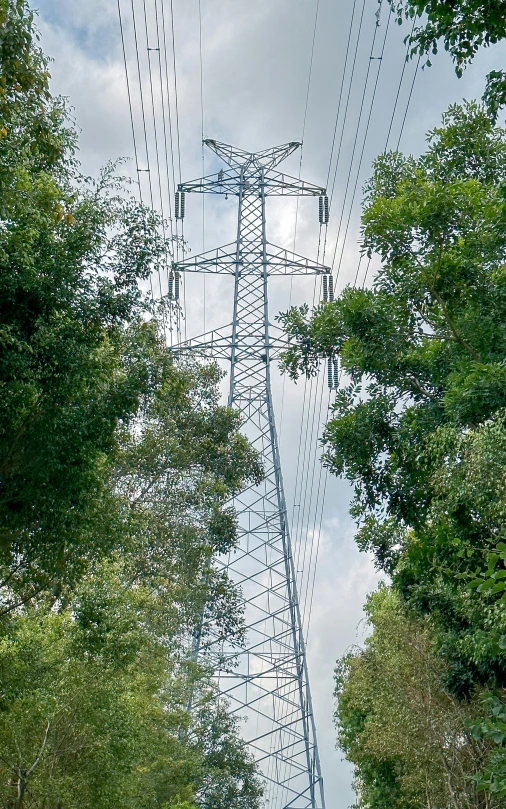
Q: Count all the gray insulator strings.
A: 10